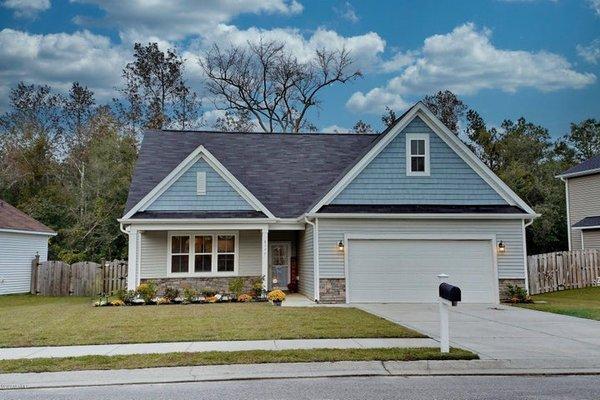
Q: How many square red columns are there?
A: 0